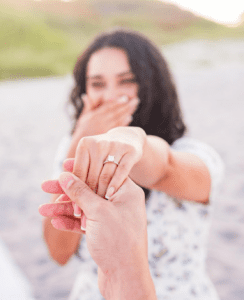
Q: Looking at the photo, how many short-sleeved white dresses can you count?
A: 1